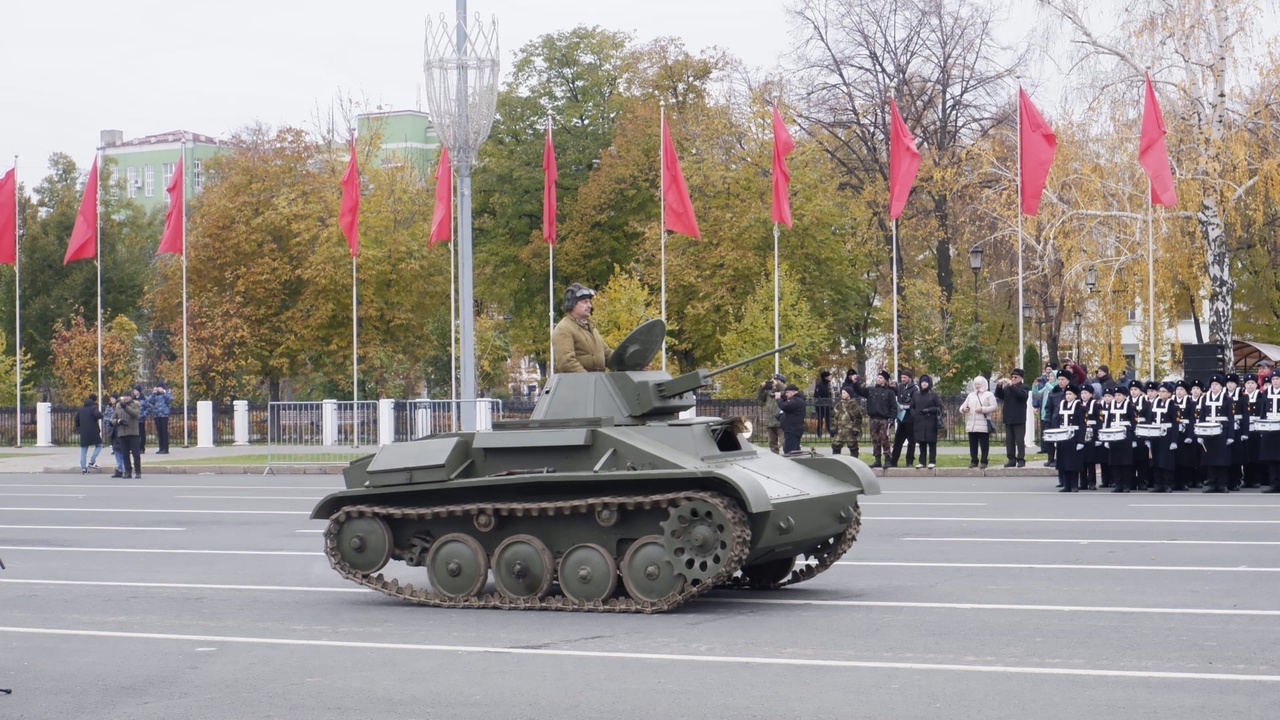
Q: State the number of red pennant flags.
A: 11